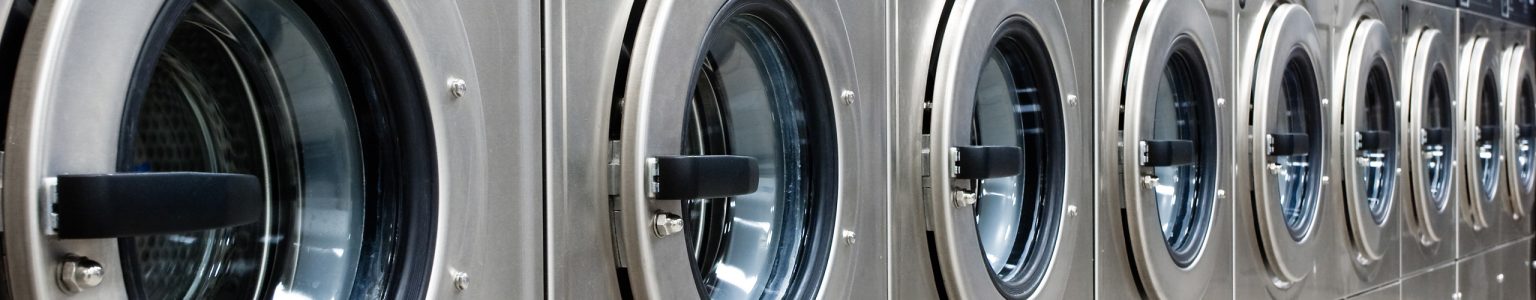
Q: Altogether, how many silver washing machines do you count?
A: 9